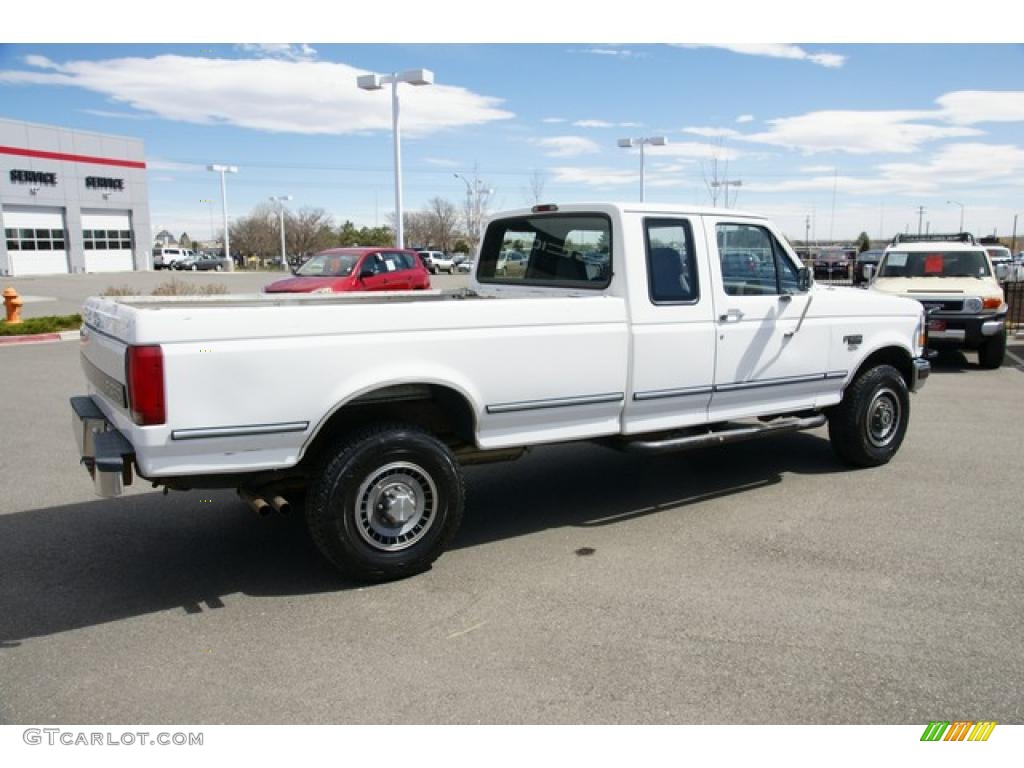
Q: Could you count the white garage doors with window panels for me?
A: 2